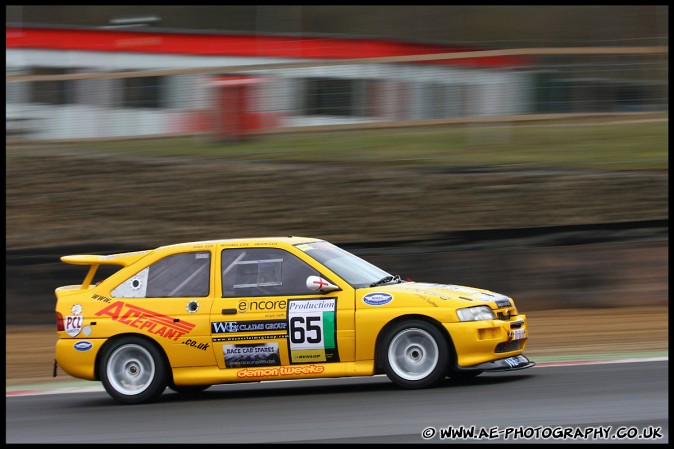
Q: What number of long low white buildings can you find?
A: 1